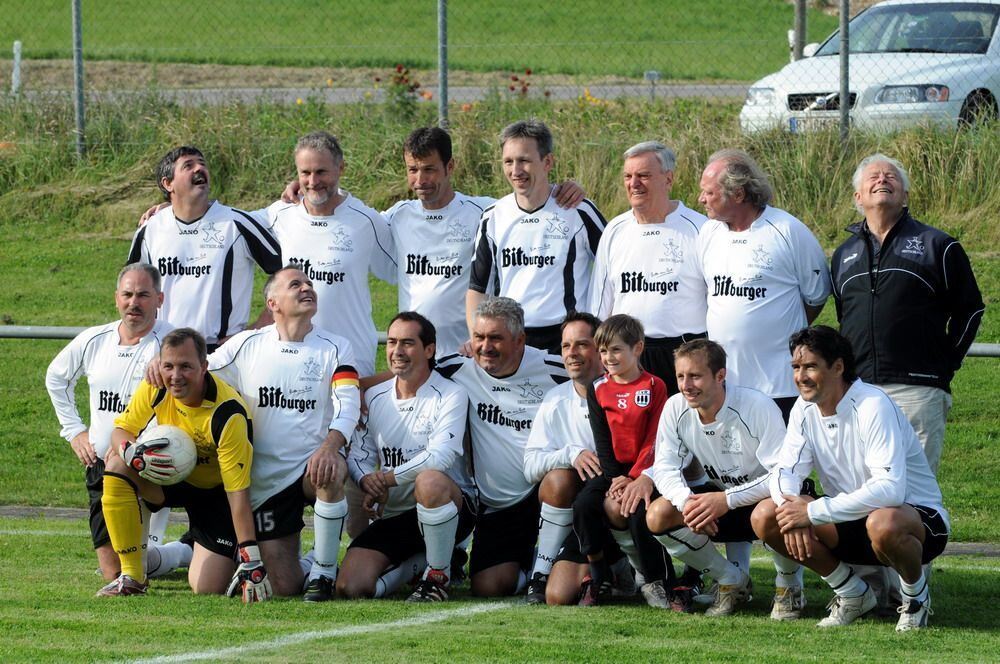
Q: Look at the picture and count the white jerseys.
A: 13